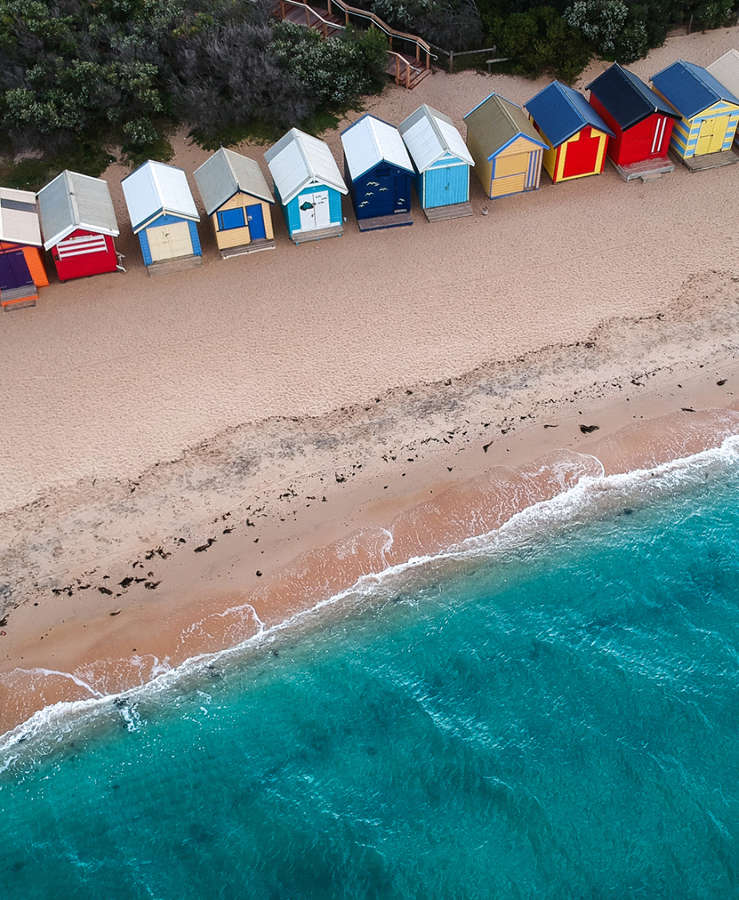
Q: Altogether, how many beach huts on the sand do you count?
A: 12